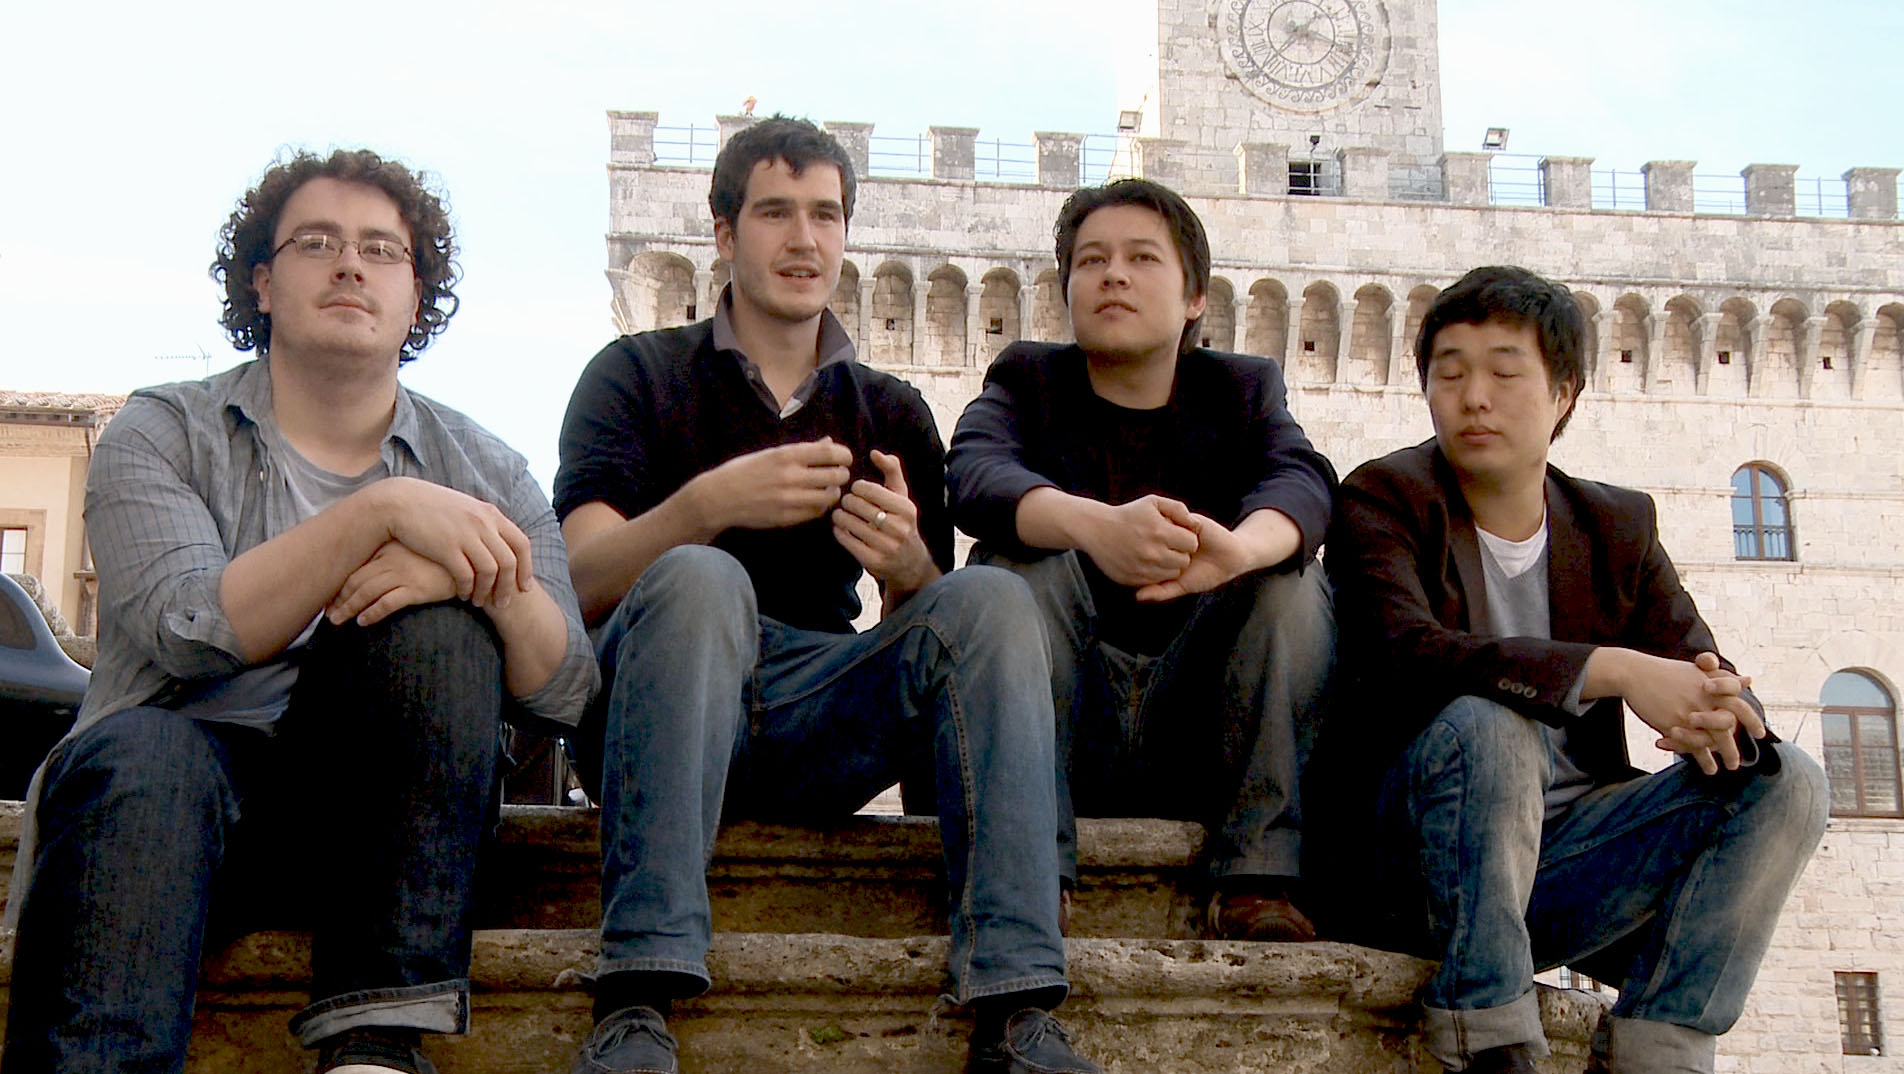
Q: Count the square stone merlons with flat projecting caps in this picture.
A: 13